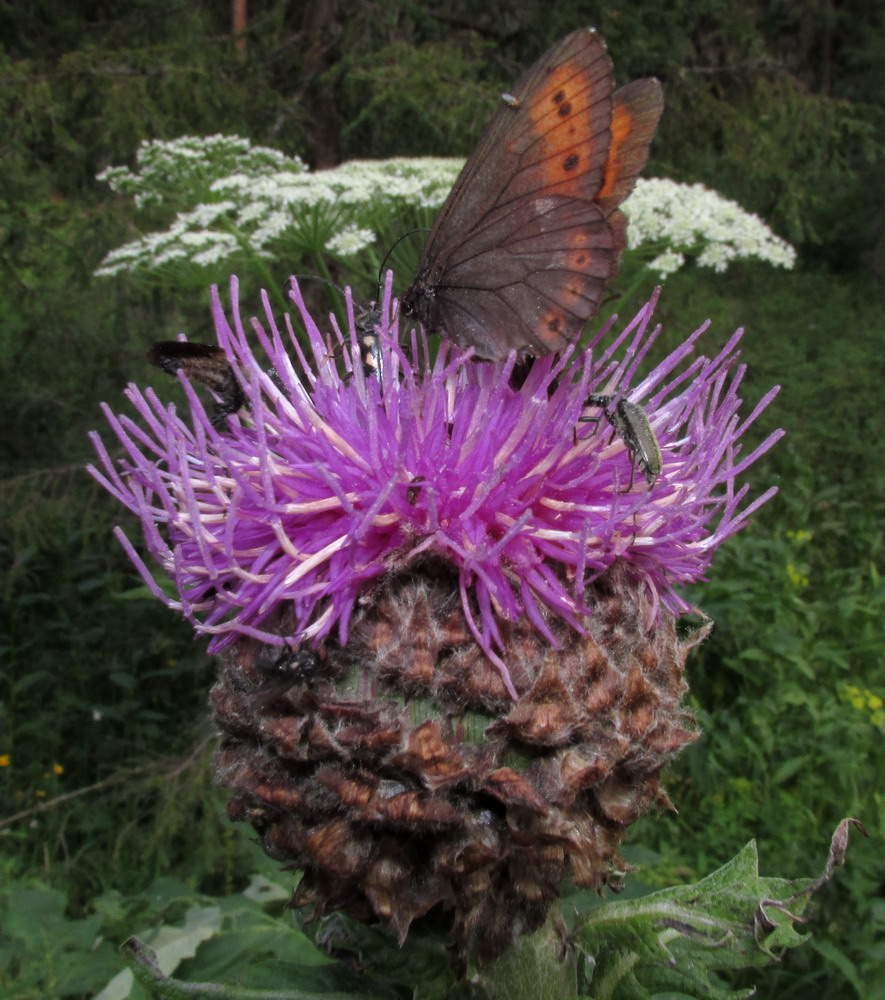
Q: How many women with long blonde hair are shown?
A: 0